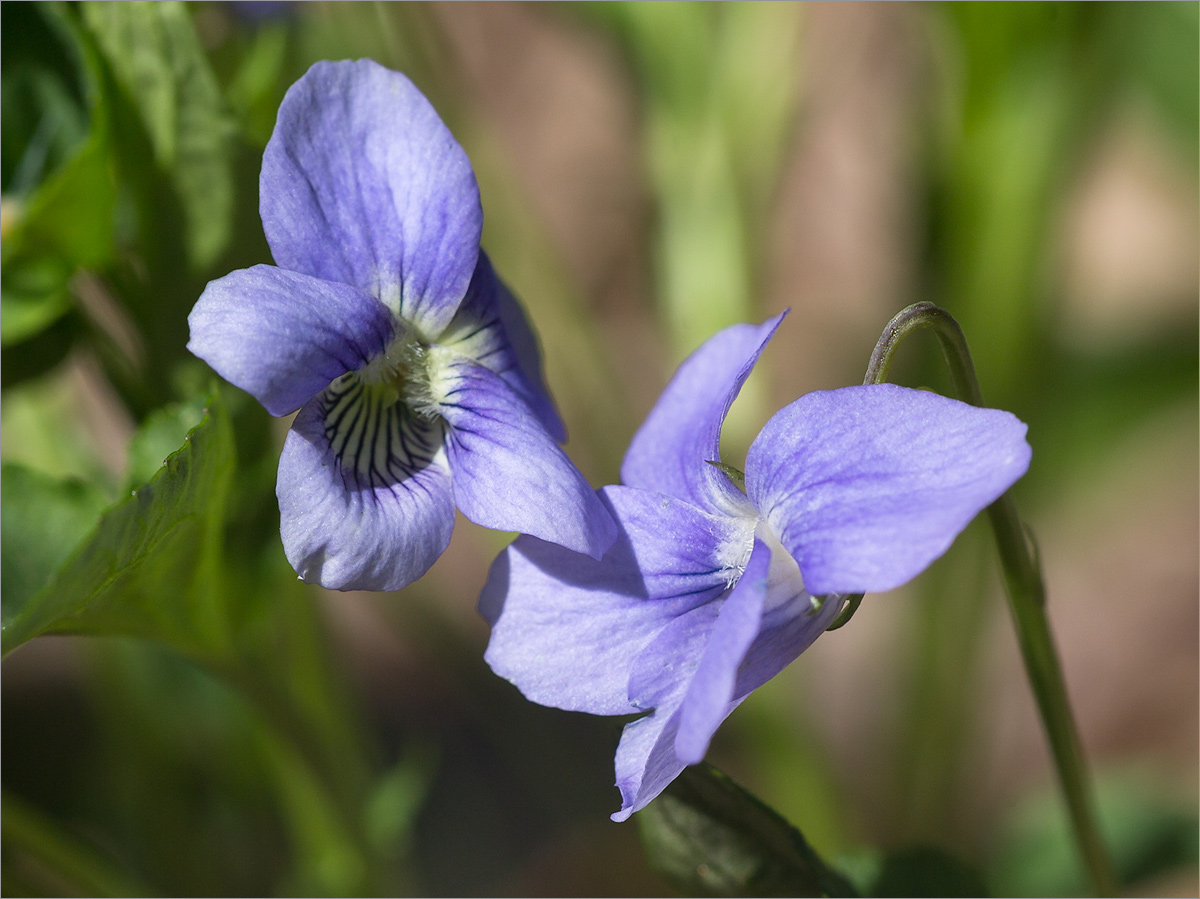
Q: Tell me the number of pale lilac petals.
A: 10